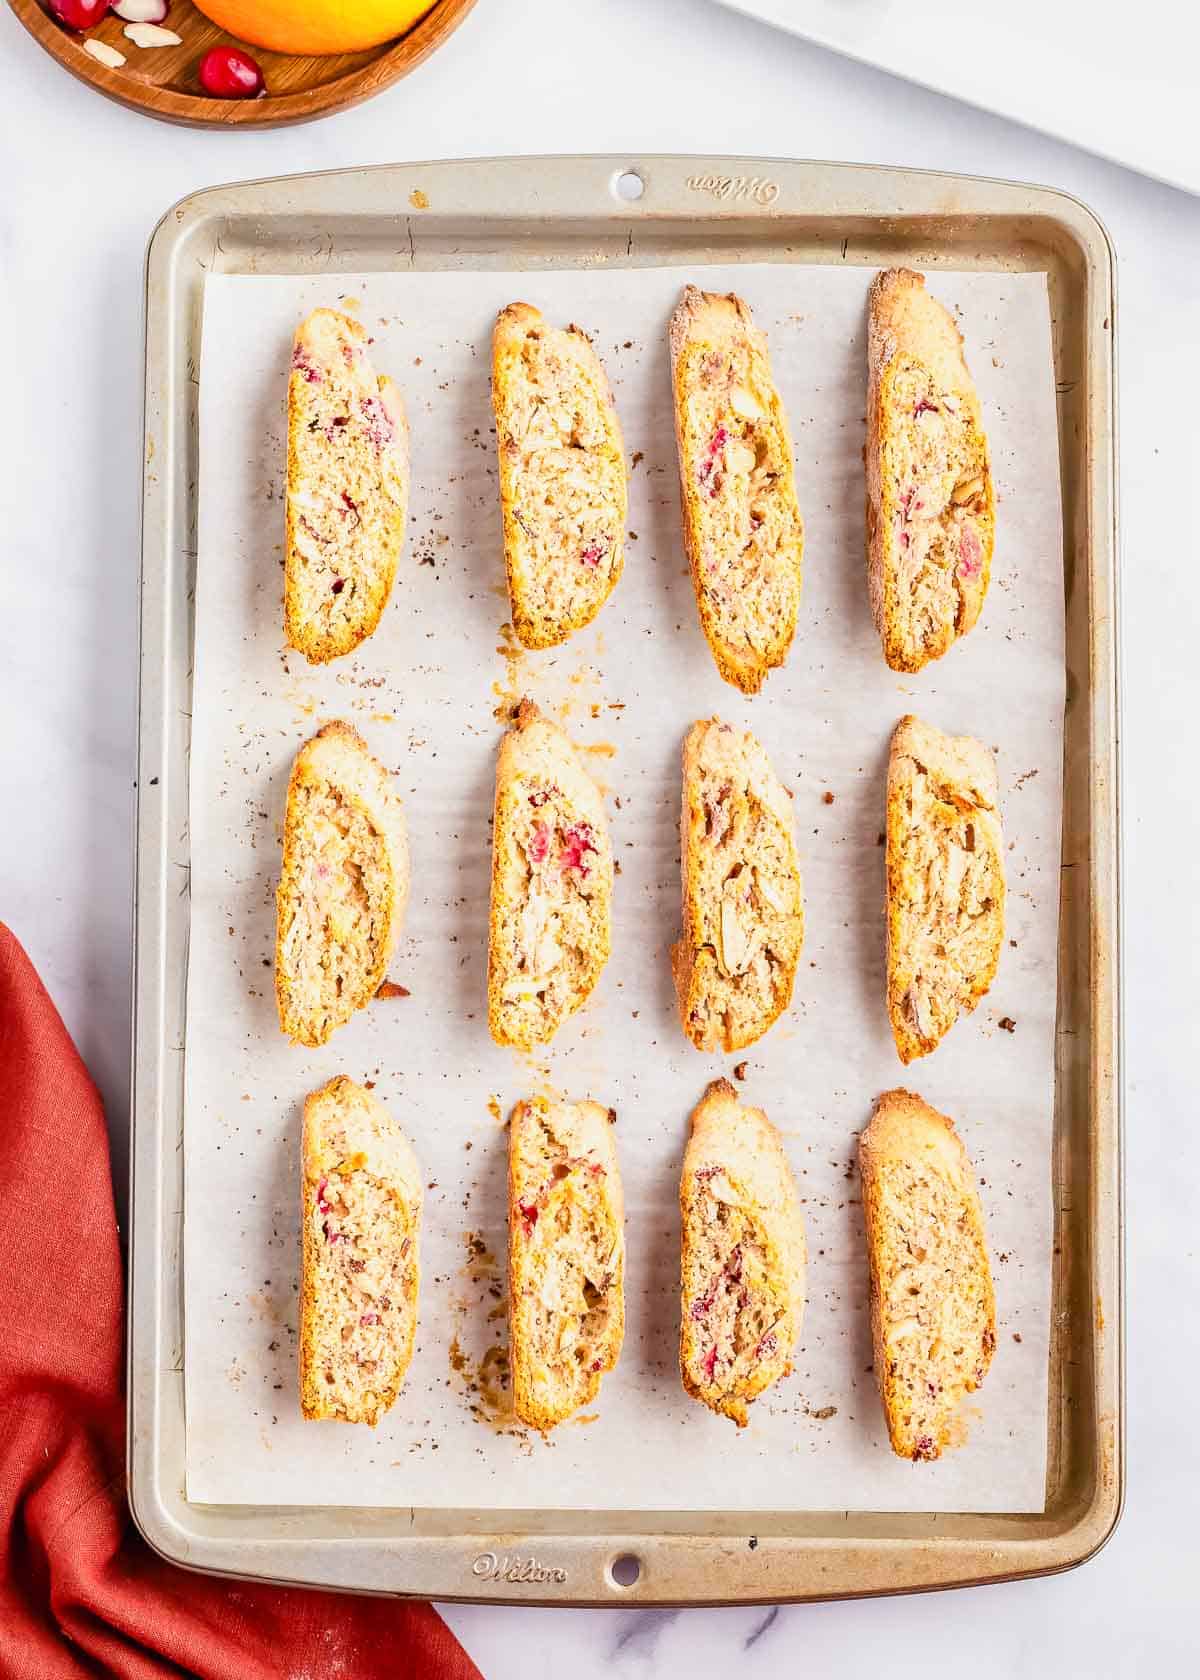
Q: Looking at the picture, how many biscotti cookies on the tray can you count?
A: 12